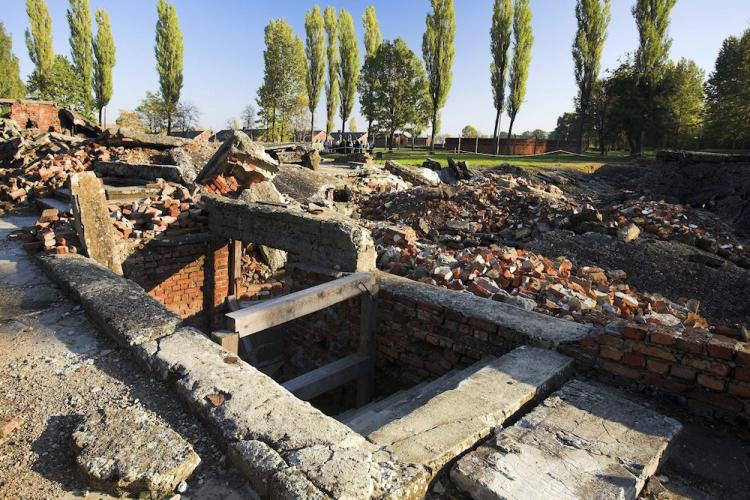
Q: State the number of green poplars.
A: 13